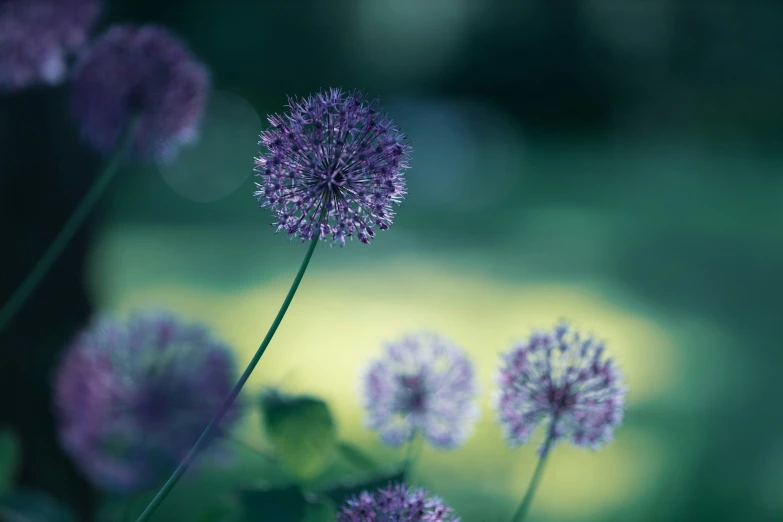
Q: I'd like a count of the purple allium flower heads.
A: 7